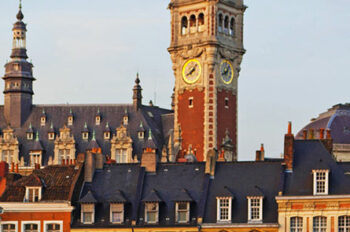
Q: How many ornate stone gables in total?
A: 3